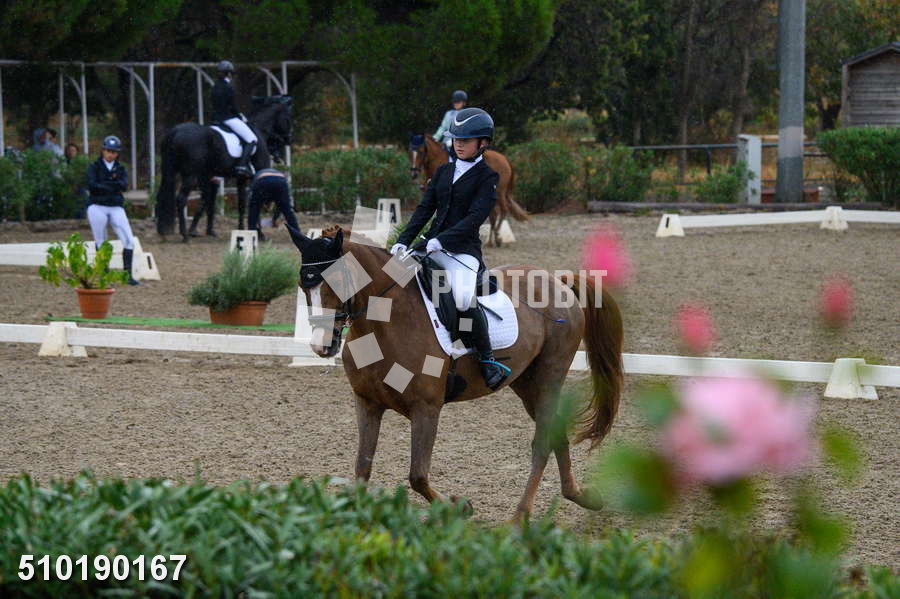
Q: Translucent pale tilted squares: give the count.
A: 10